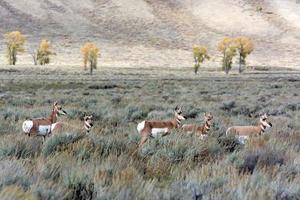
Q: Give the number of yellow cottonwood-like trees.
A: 6